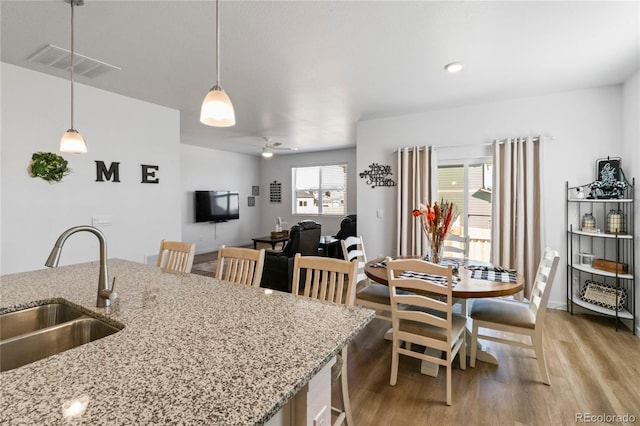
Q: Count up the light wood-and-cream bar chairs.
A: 3